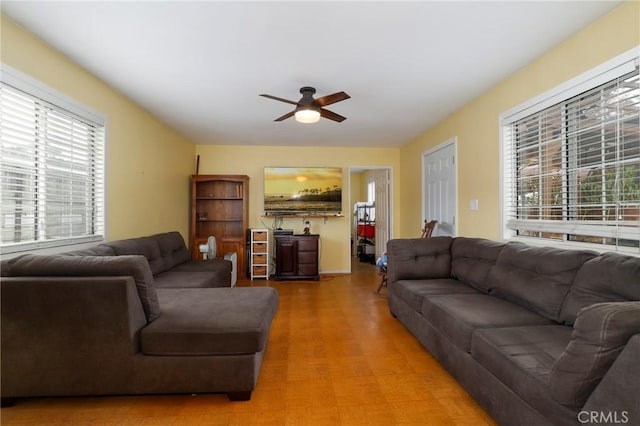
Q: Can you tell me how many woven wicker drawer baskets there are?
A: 4